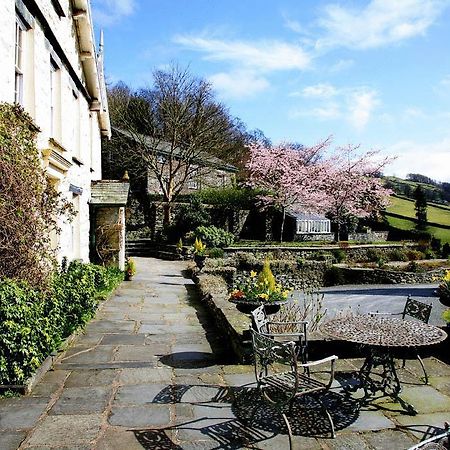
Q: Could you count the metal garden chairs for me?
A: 4